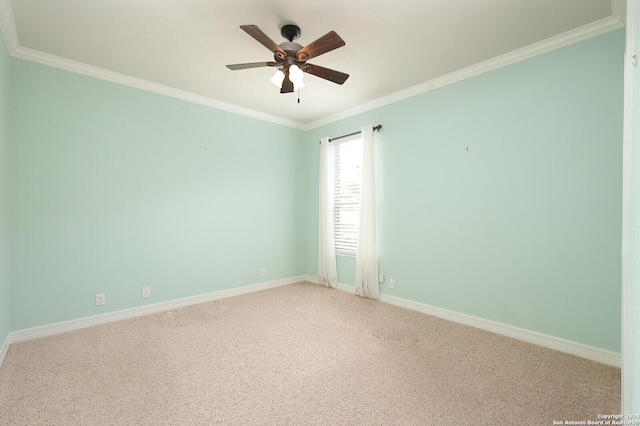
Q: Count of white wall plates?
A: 5